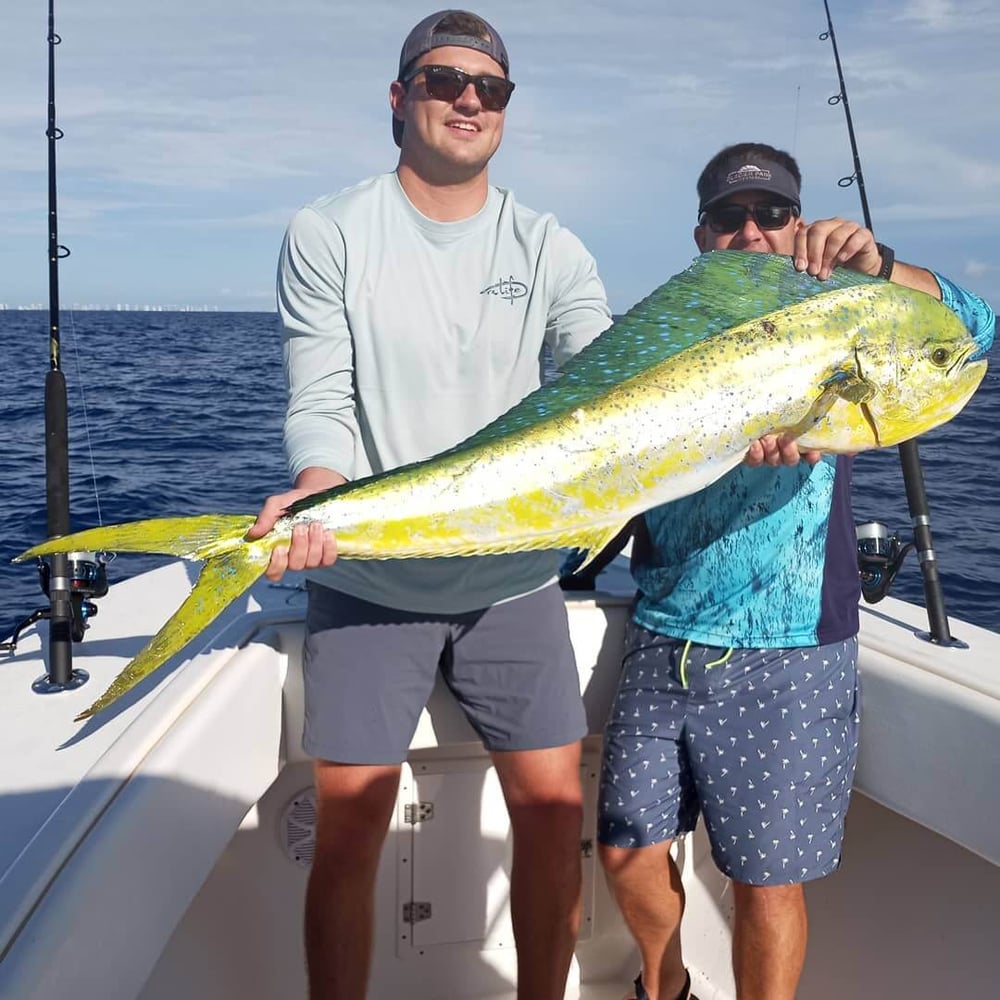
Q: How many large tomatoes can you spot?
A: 0